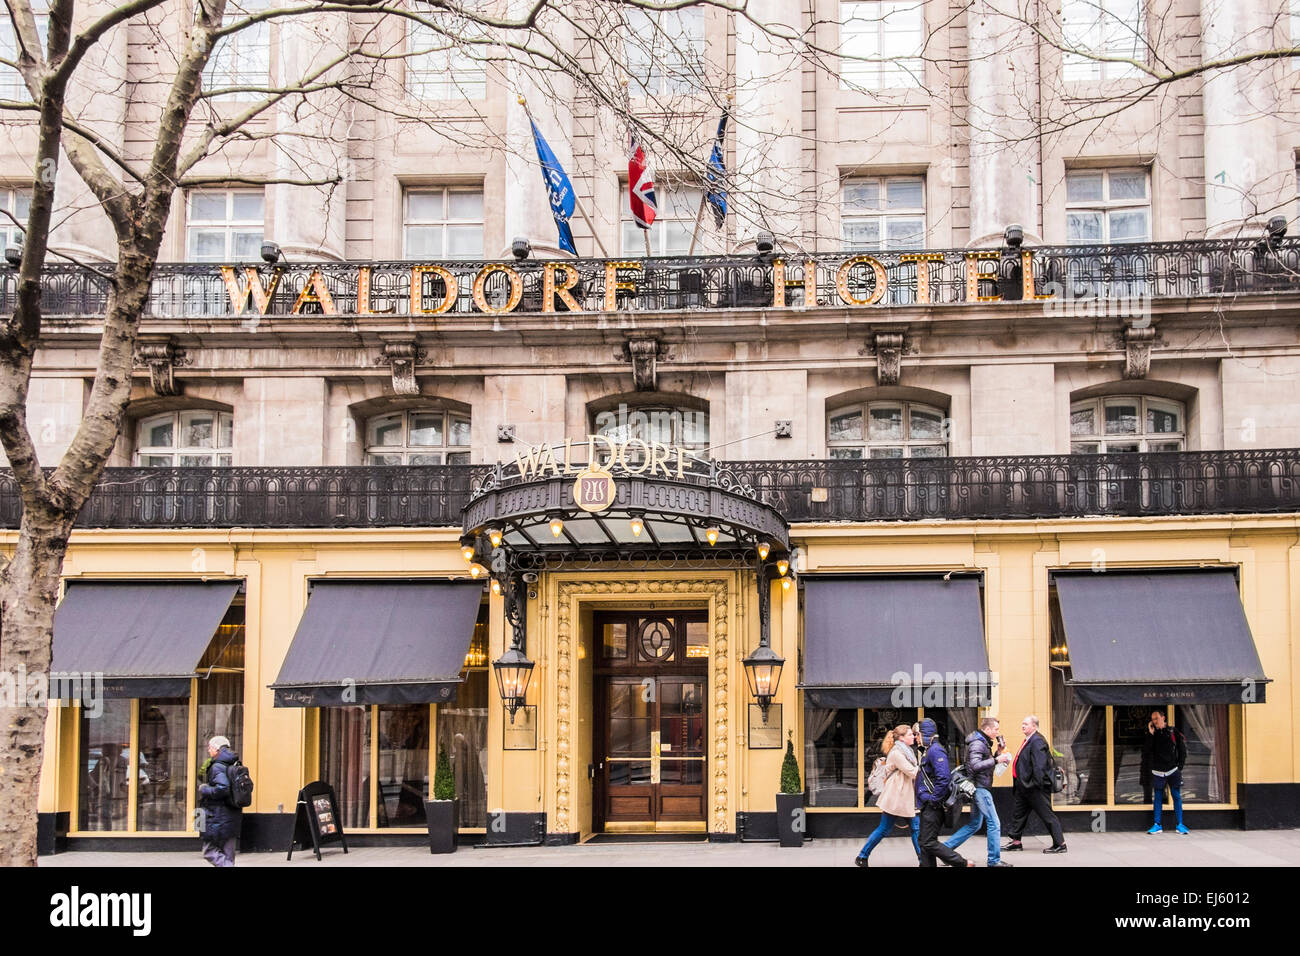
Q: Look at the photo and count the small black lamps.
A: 6